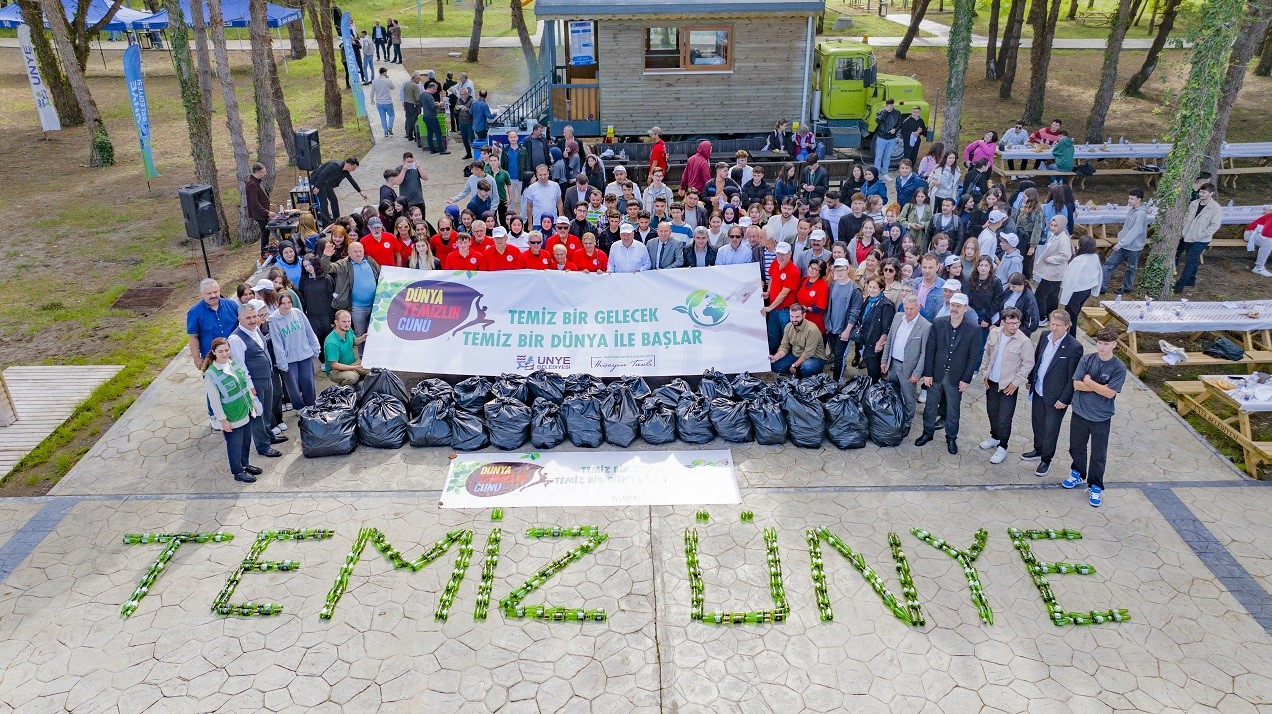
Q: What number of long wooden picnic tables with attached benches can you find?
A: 4